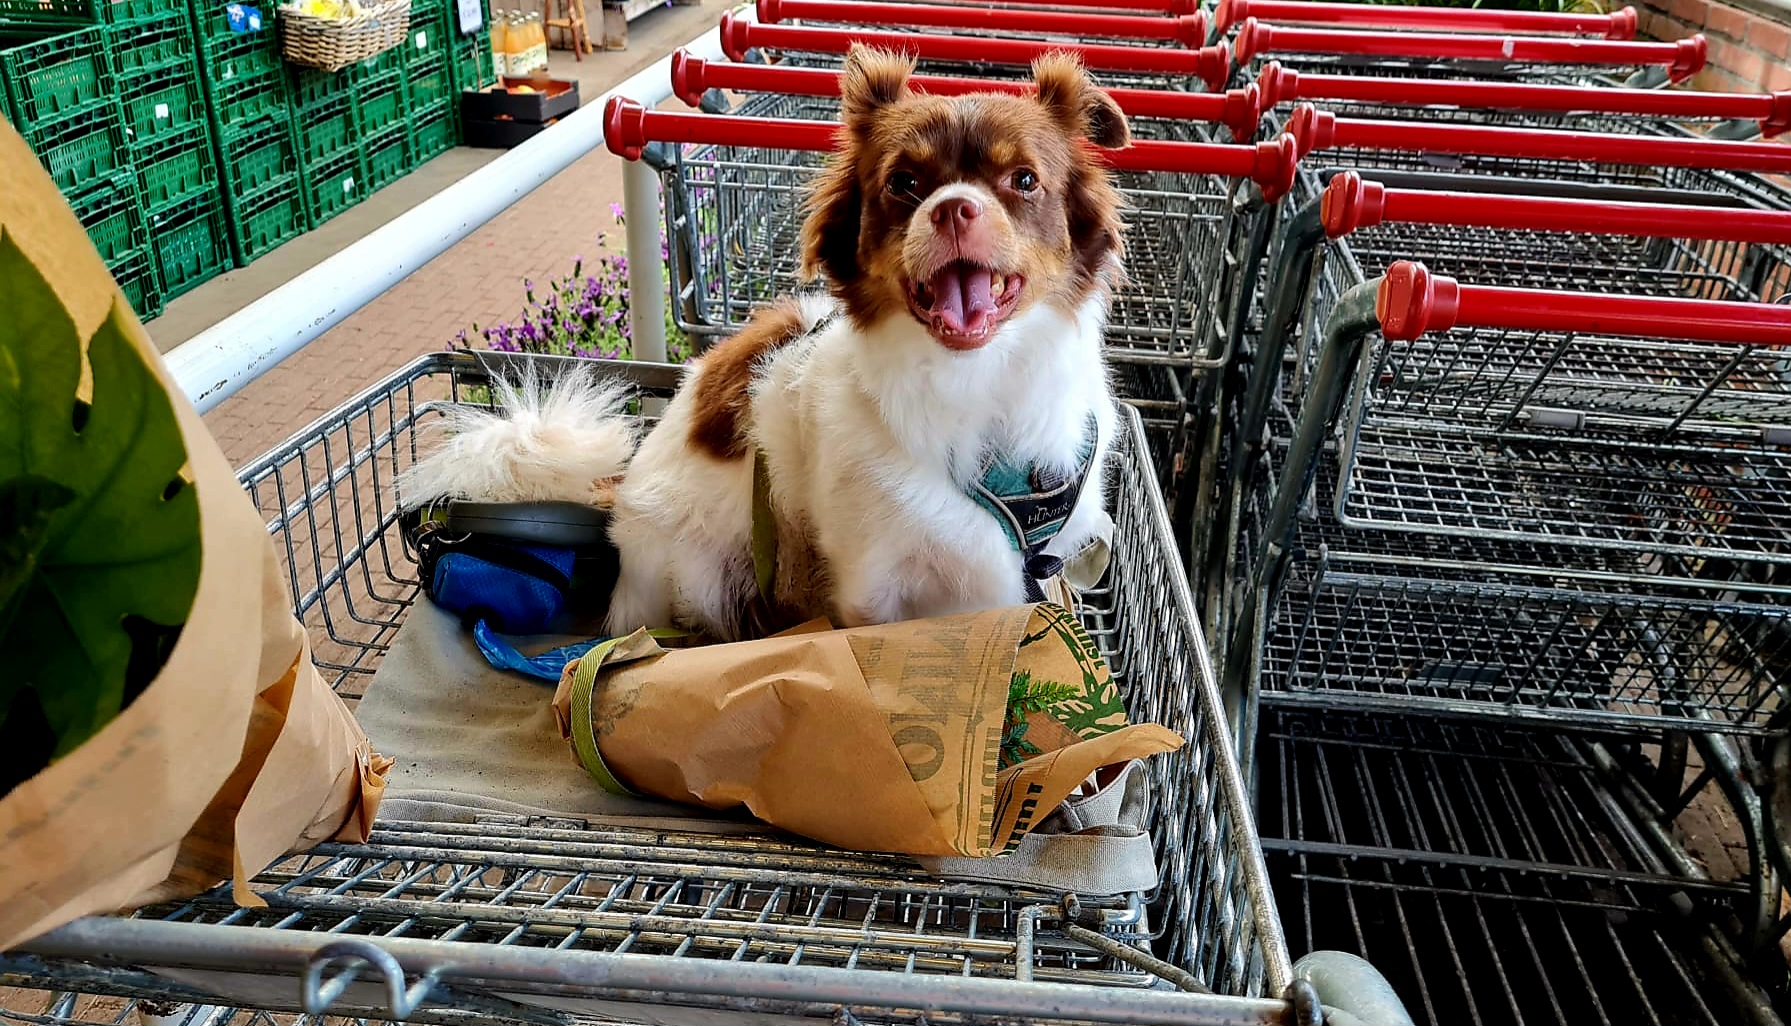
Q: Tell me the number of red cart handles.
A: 11